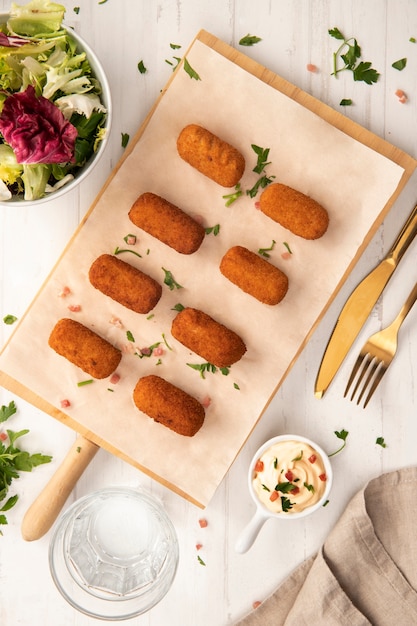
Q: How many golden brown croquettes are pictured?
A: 8